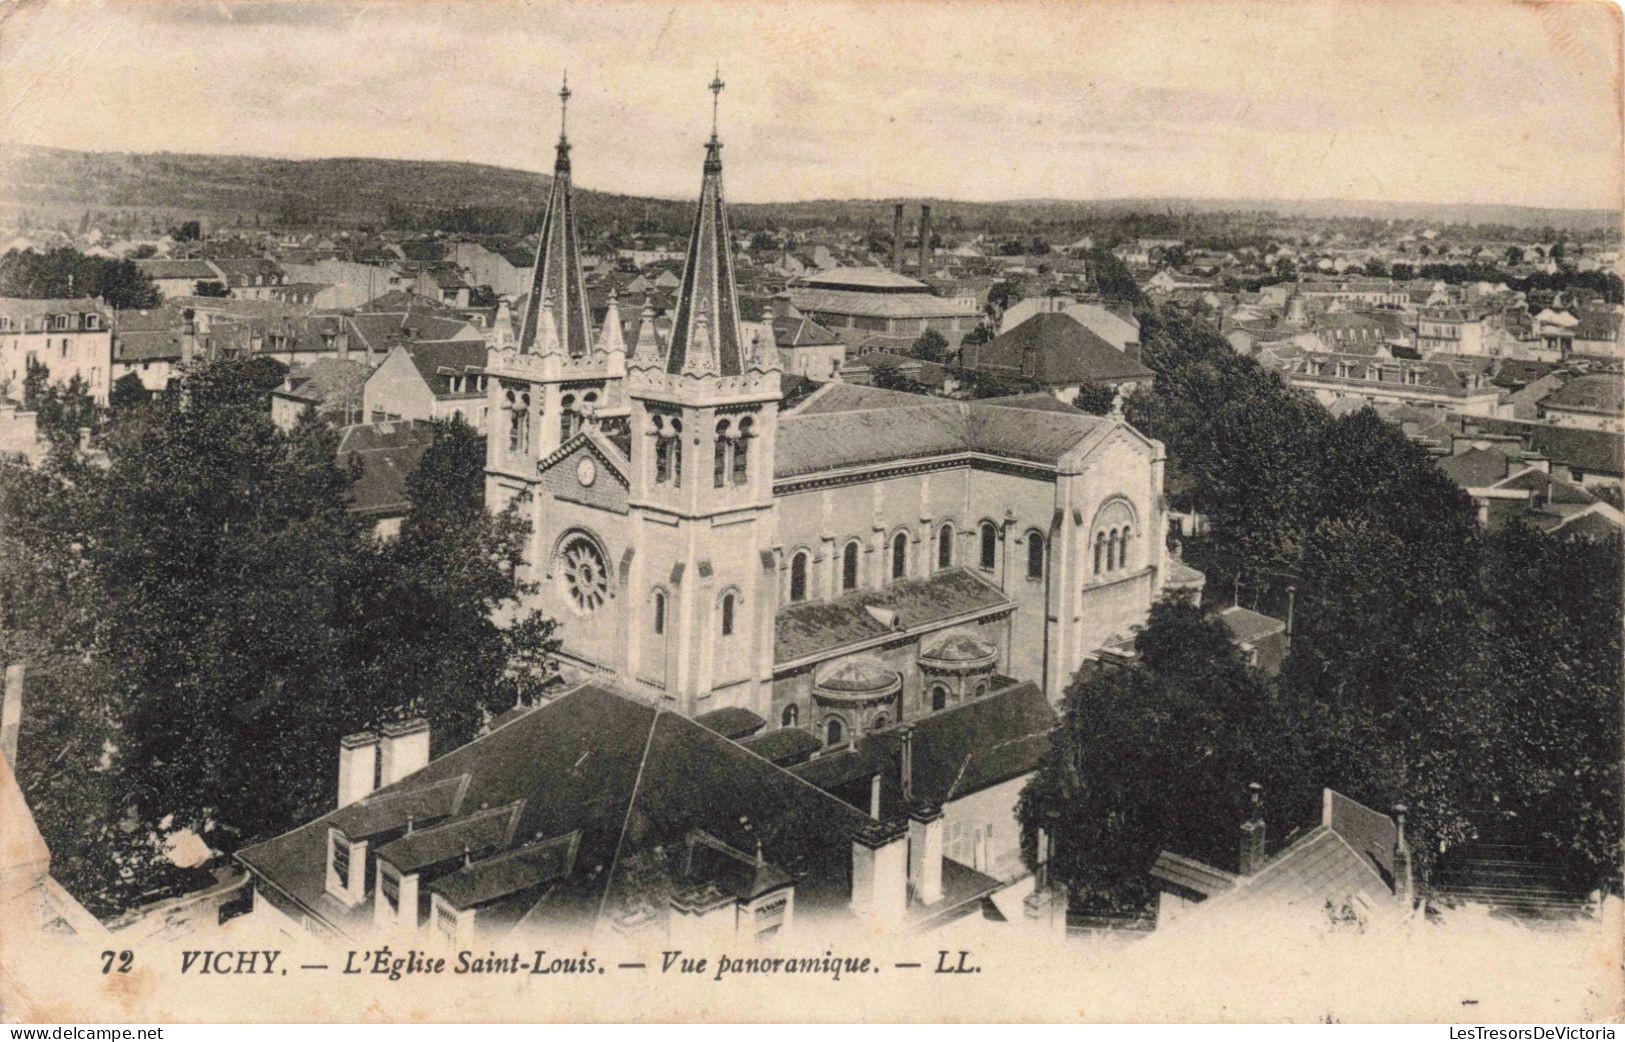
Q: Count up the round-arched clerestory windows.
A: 6